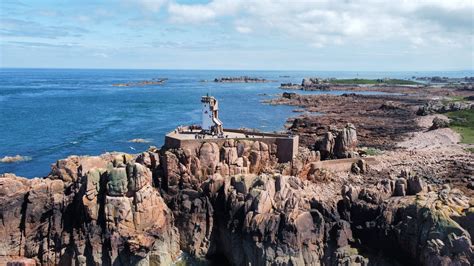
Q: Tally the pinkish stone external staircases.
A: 1